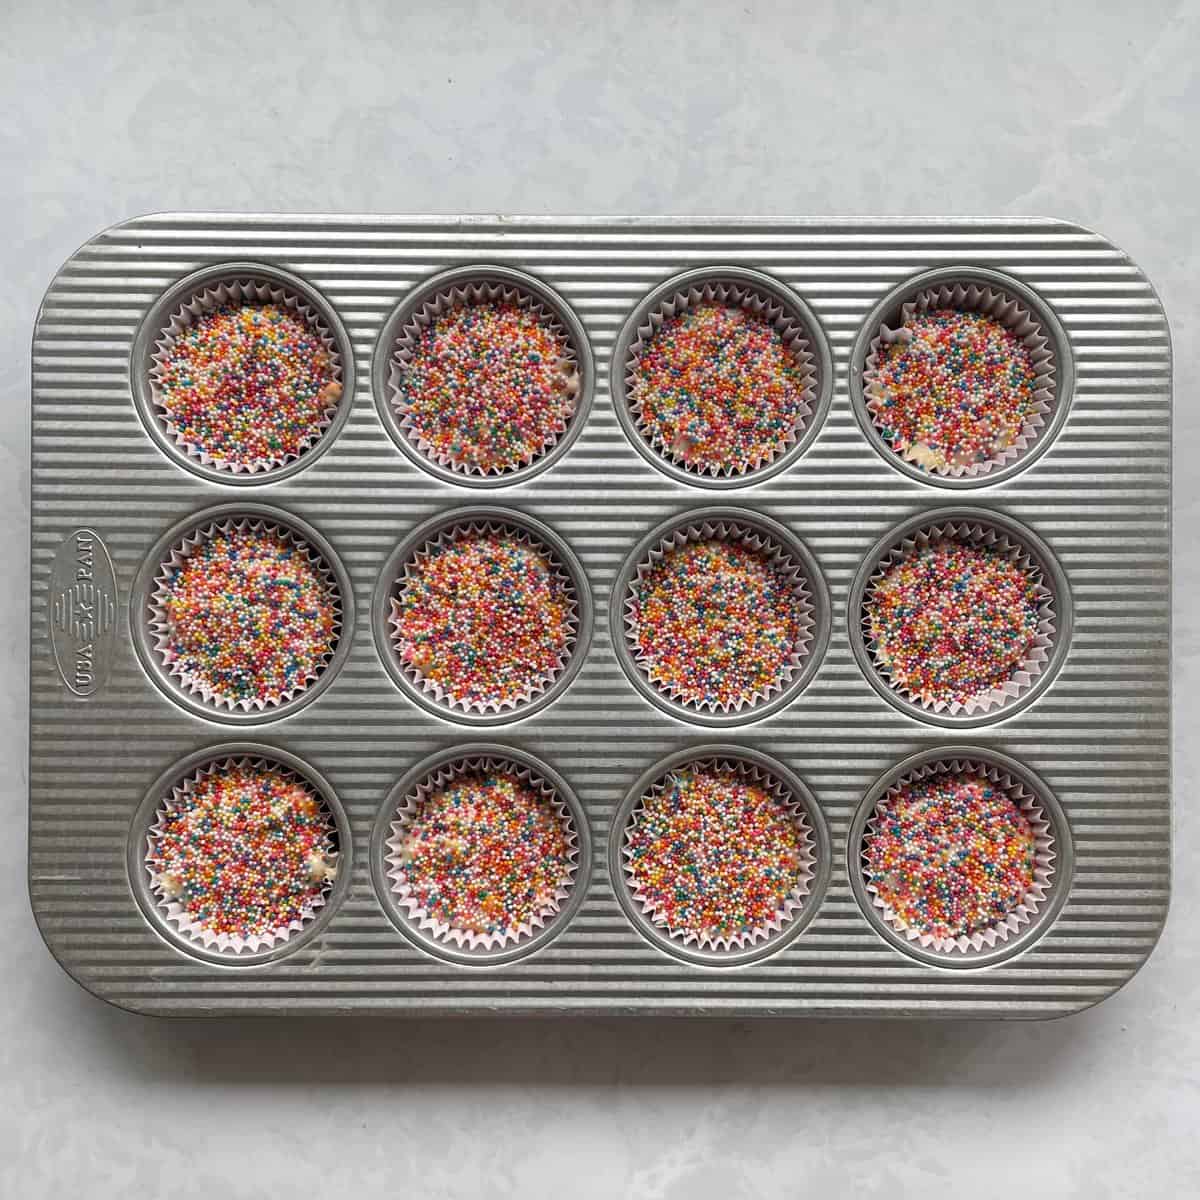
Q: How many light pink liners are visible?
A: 12